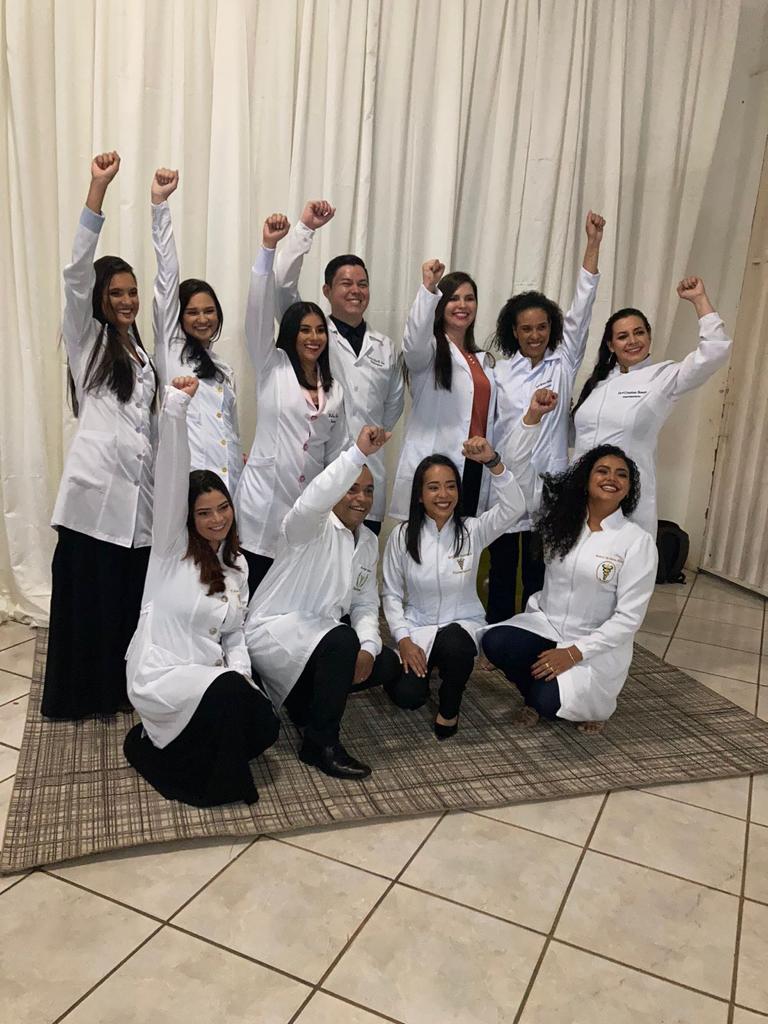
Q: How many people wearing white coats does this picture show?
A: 11